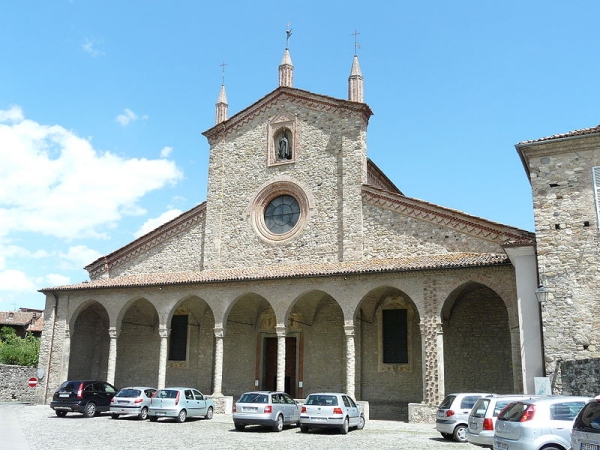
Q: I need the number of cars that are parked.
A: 9